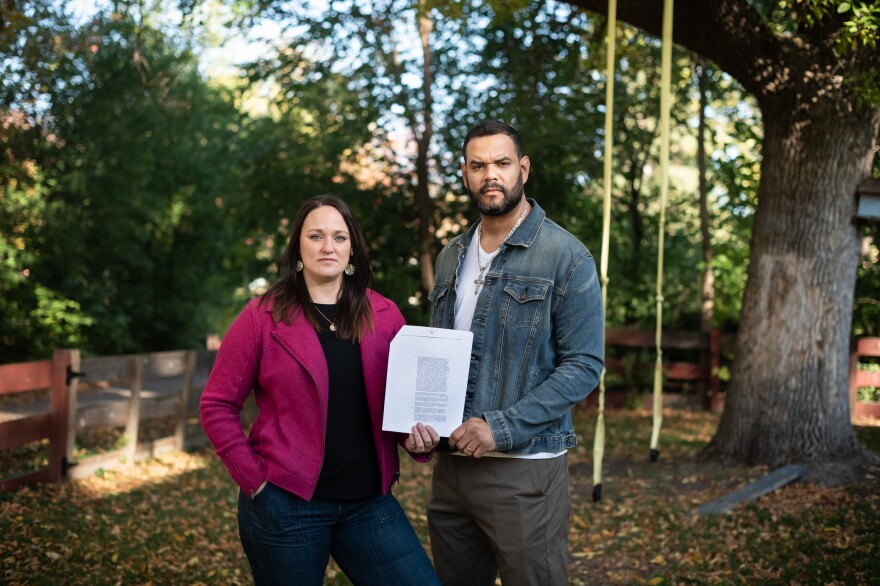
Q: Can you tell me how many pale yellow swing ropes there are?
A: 2